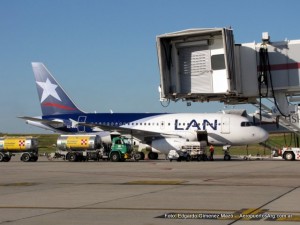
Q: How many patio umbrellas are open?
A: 0